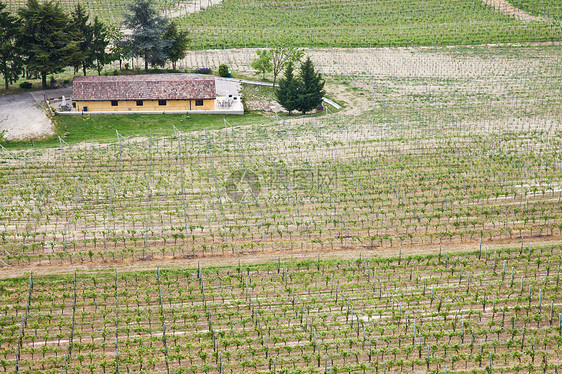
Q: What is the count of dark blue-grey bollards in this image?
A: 0